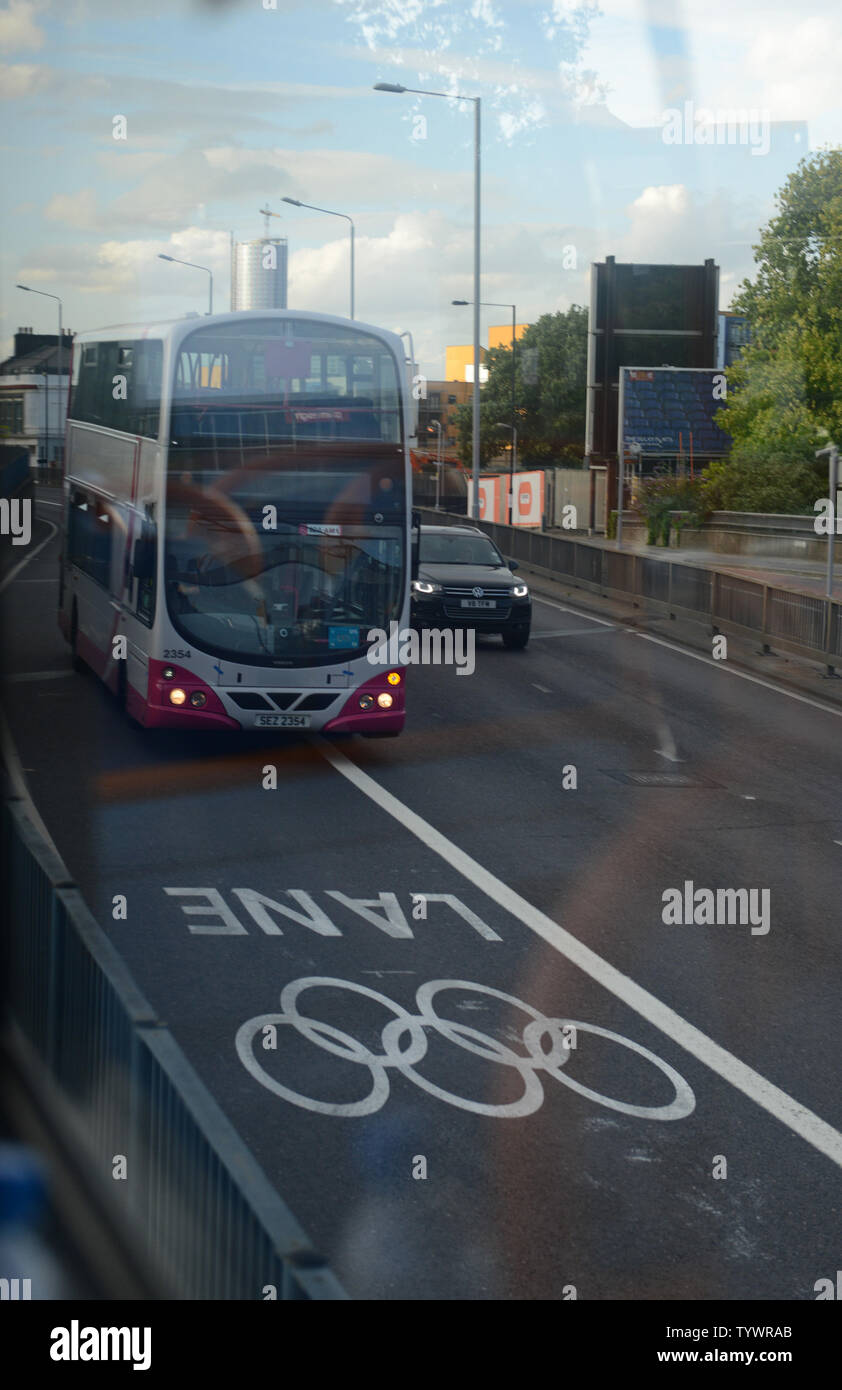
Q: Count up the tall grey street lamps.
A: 5